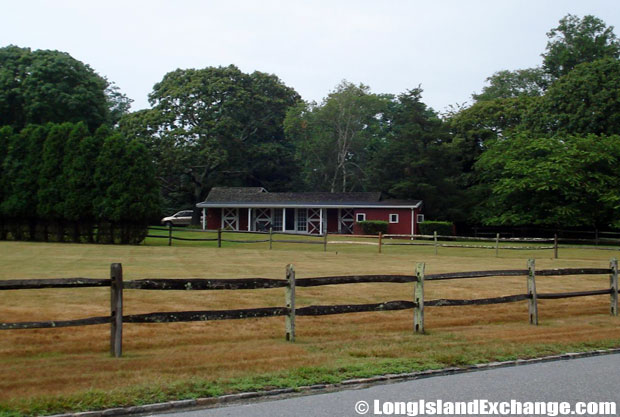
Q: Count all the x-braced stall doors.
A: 4